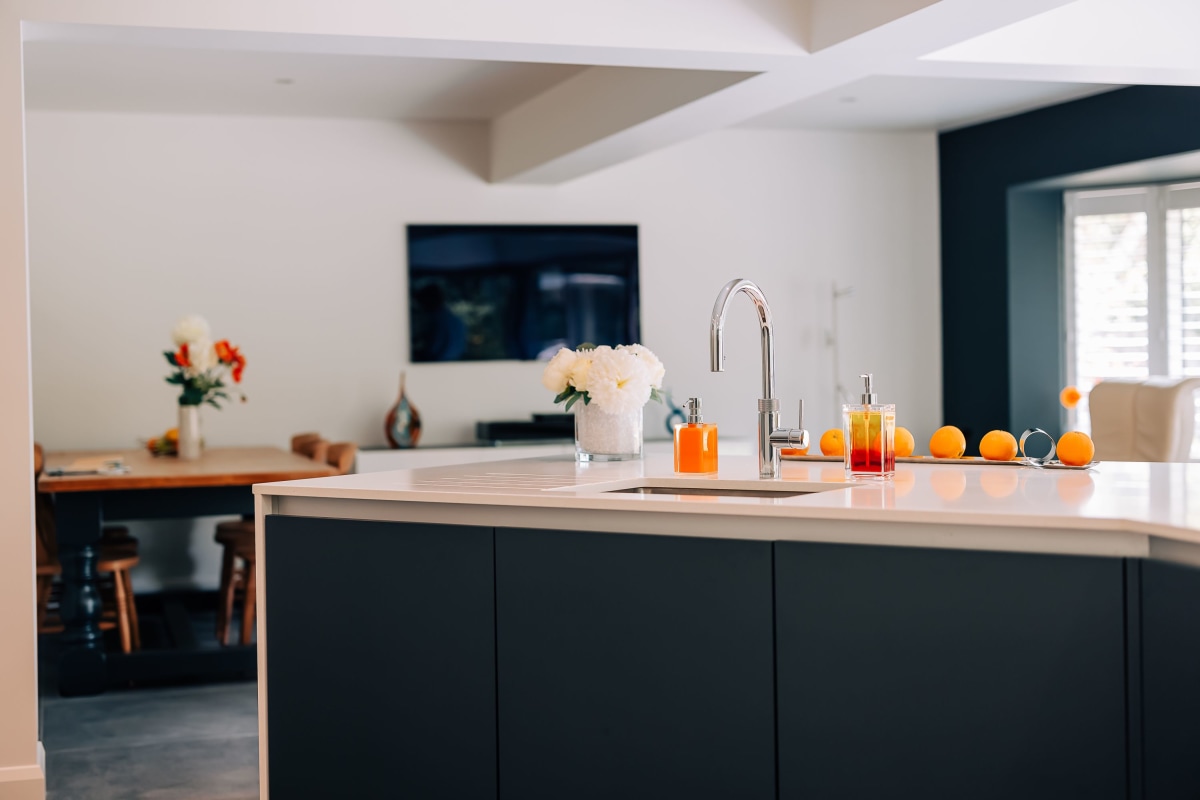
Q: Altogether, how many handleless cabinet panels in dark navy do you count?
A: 4